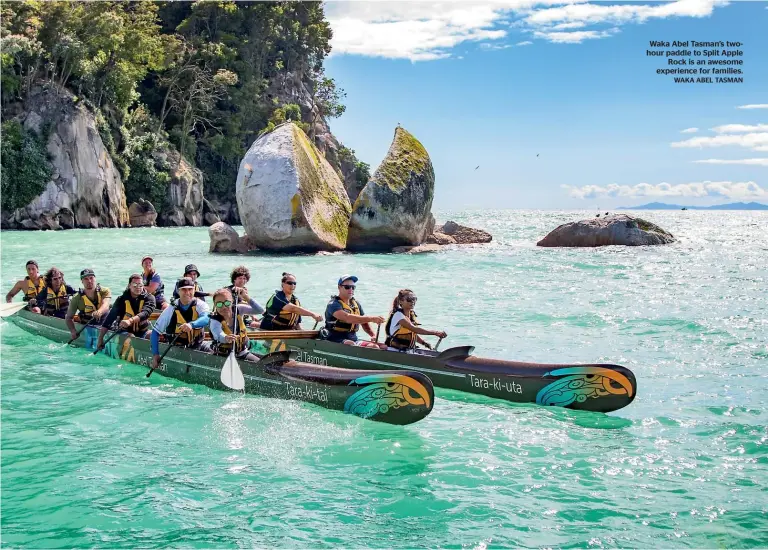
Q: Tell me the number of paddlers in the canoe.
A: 12